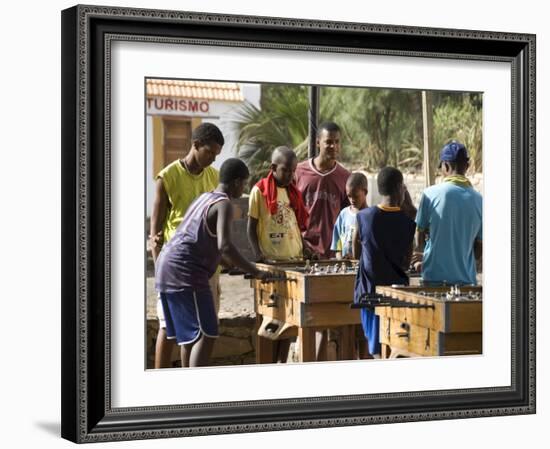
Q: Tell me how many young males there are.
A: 7